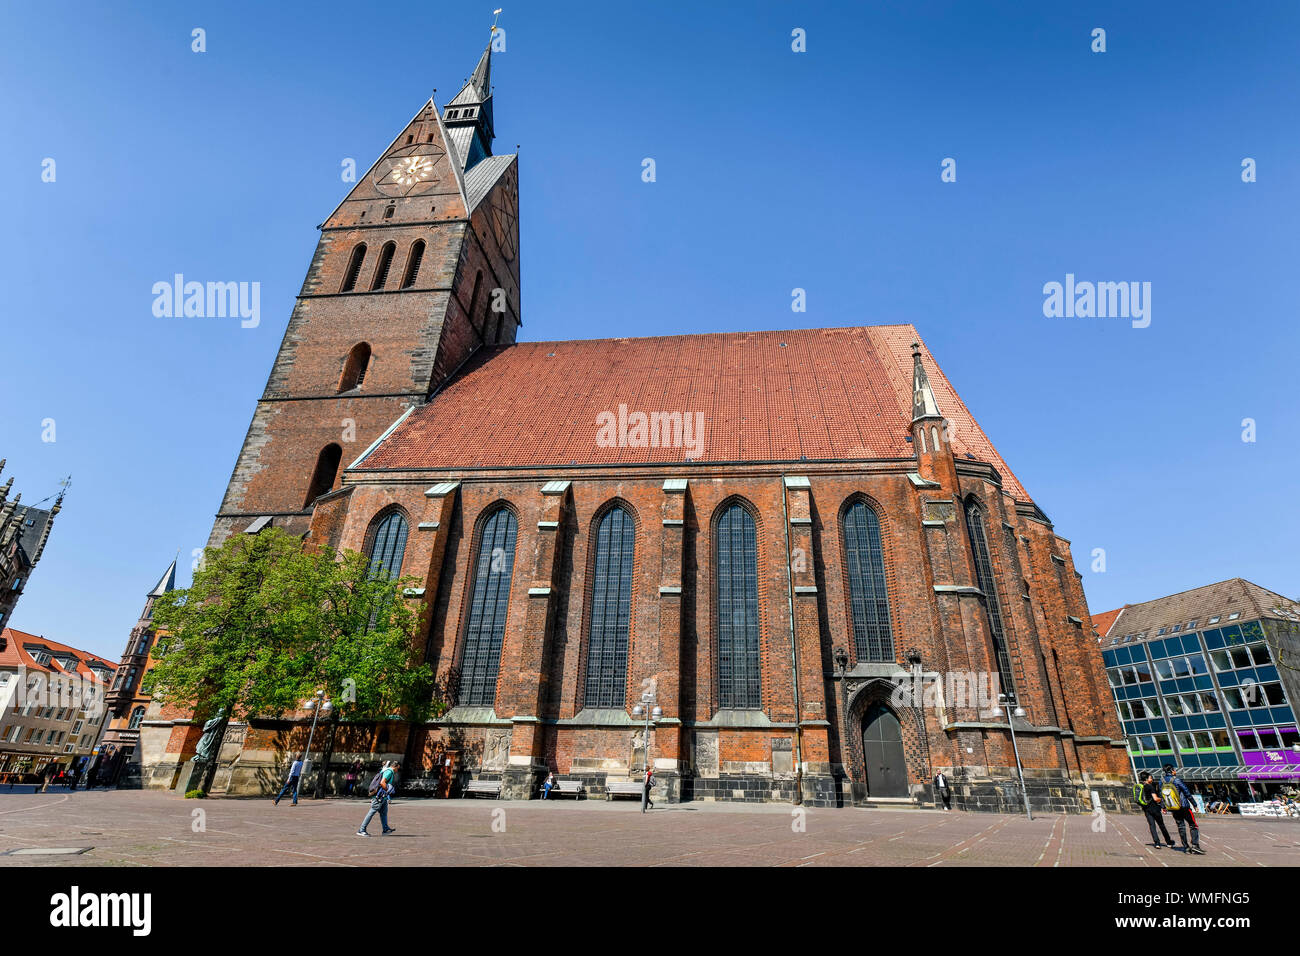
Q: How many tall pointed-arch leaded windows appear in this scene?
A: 6